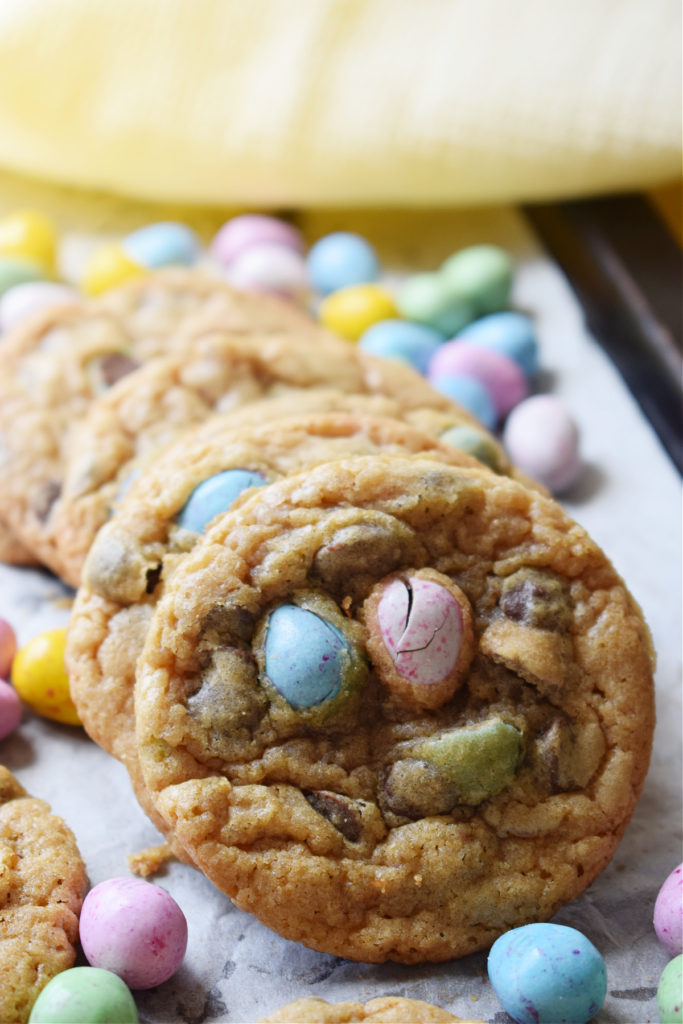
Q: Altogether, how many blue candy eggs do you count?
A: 8